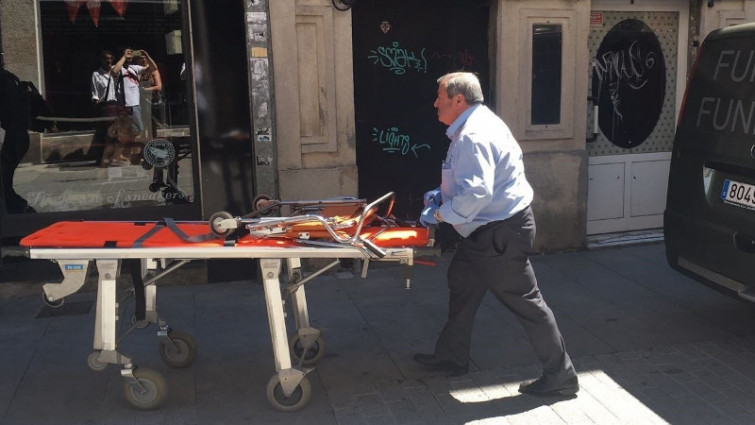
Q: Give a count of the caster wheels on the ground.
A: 4